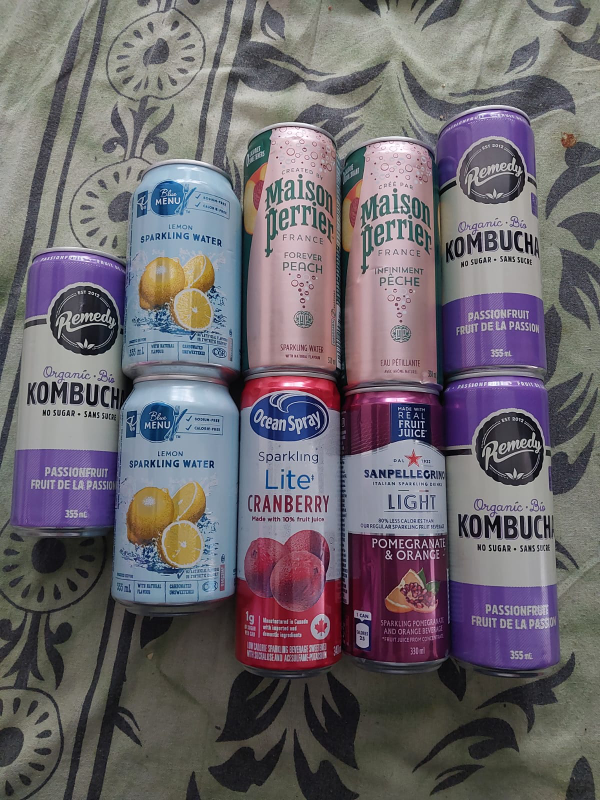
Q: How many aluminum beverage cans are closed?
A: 9